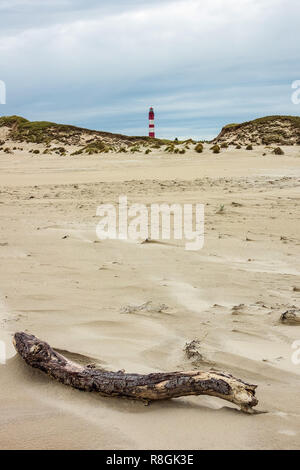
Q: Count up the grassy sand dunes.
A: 2